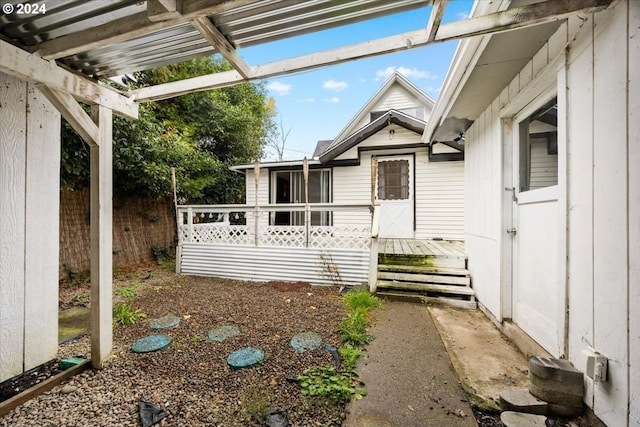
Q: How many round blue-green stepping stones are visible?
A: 5